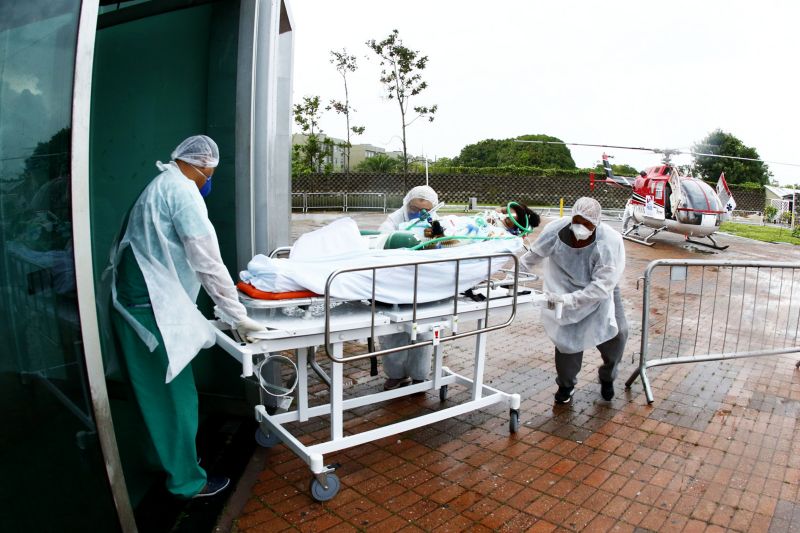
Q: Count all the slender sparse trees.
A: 3